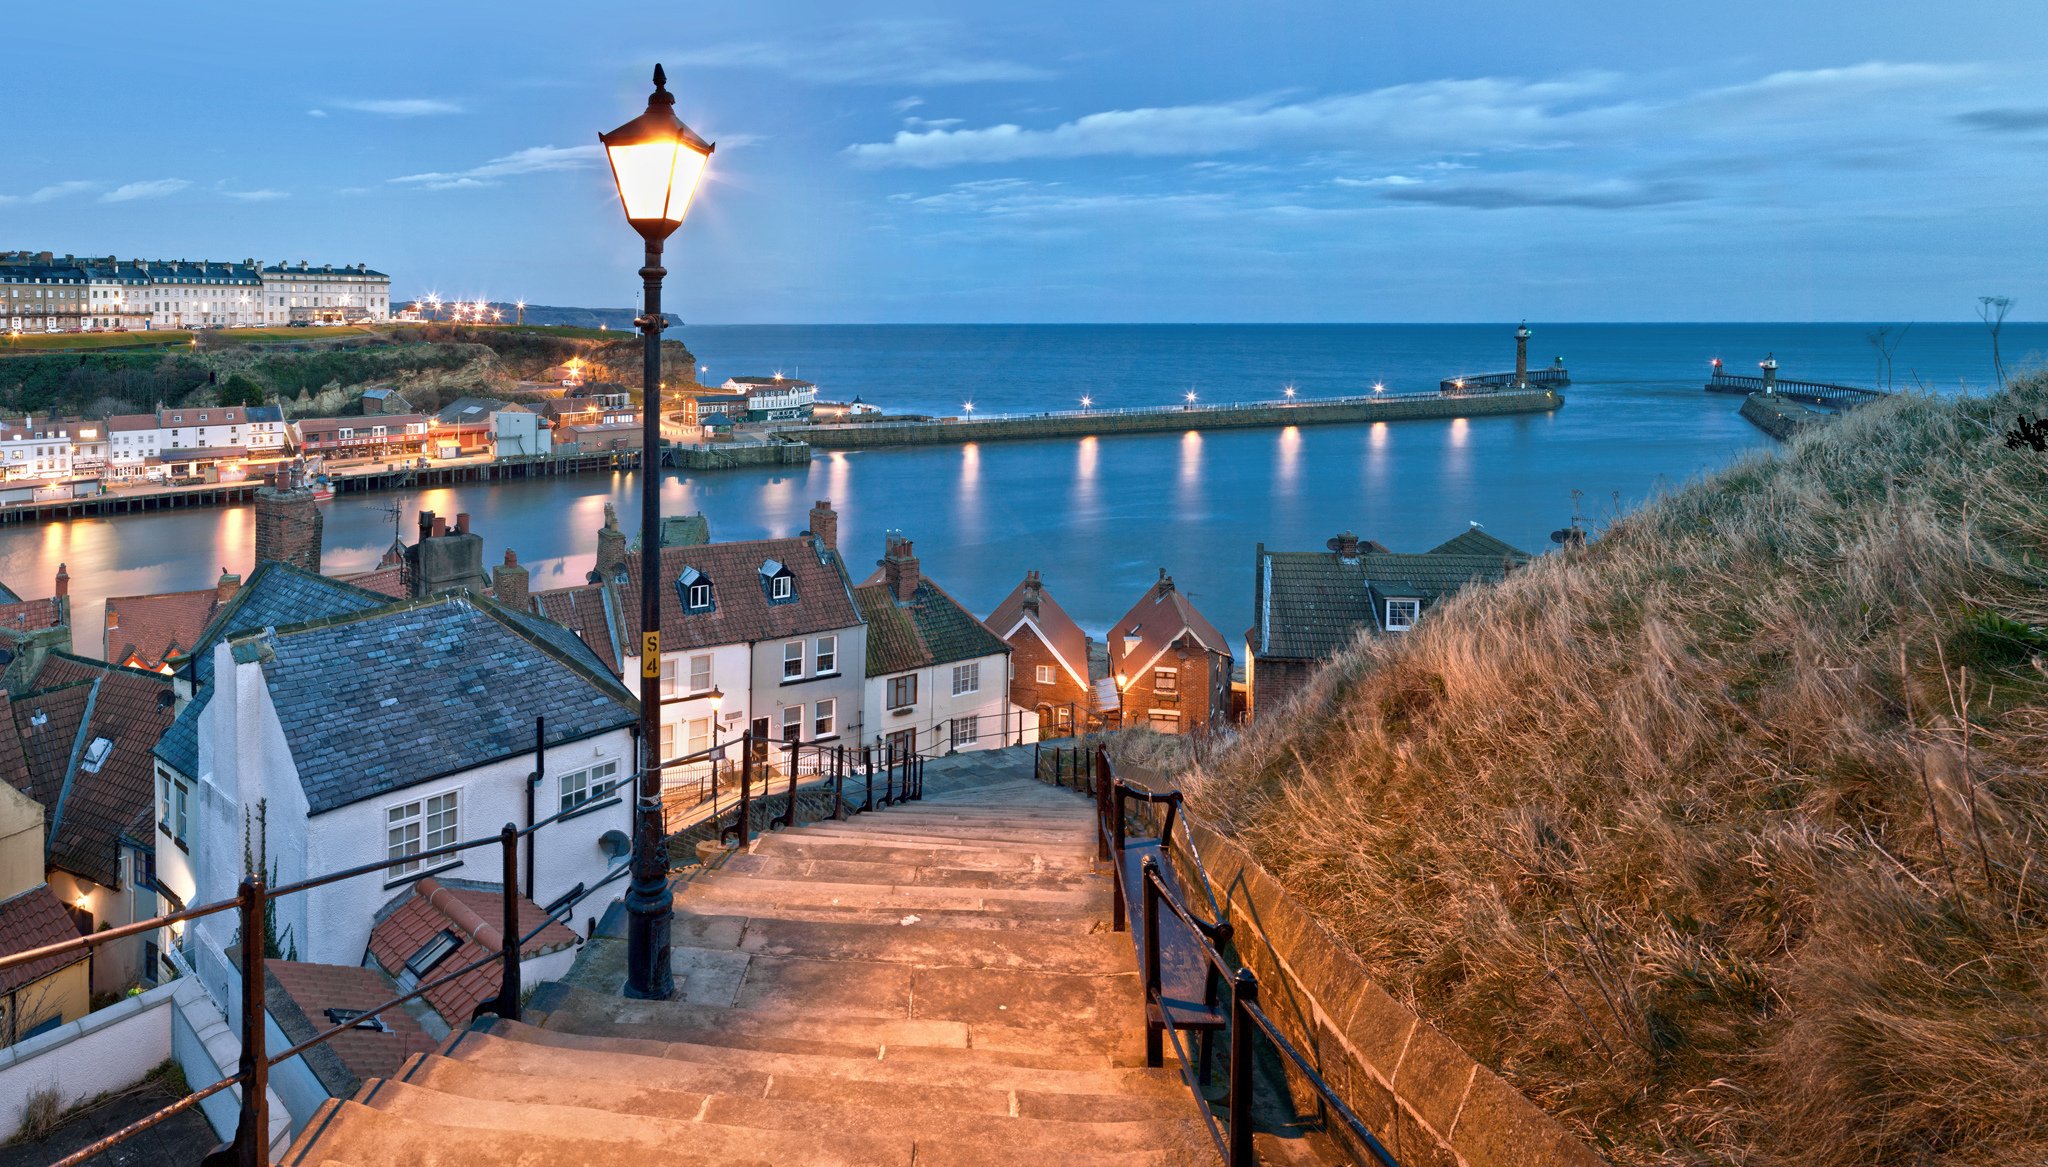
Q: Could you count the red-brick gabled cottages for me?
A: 2